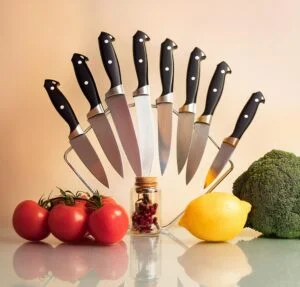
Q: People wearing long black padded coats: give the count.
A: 0